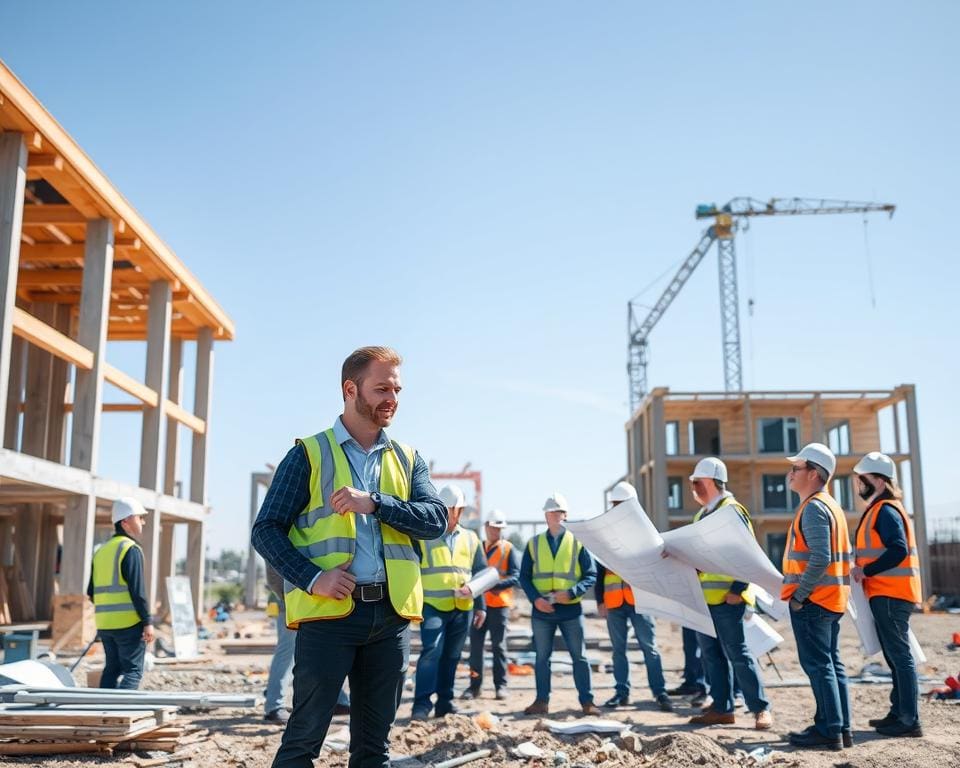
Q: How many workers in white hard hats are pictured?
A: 8